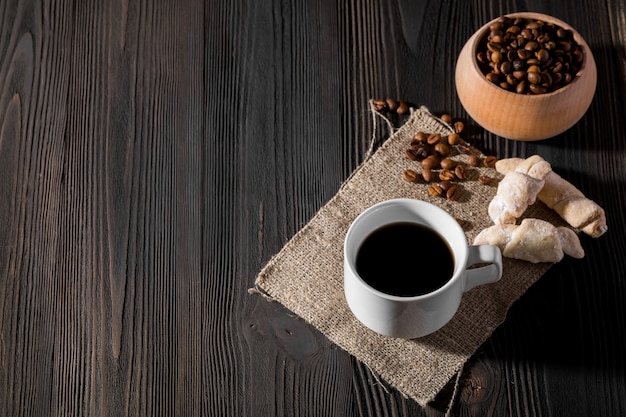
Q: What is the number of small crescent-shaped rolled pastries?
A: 3